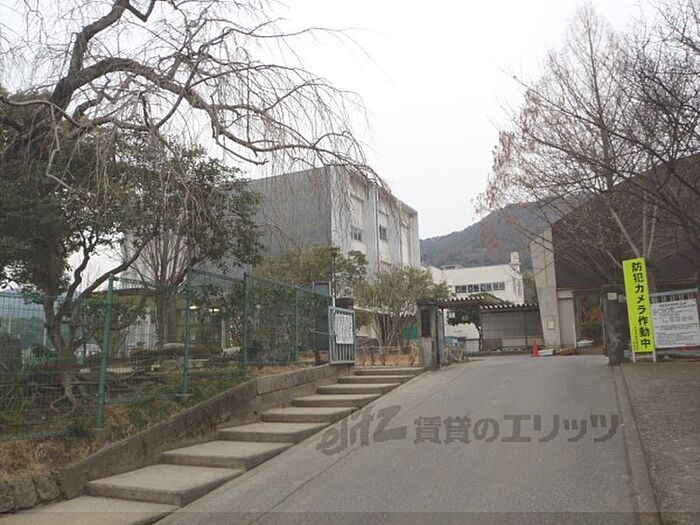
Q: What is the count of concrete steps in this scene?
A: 9